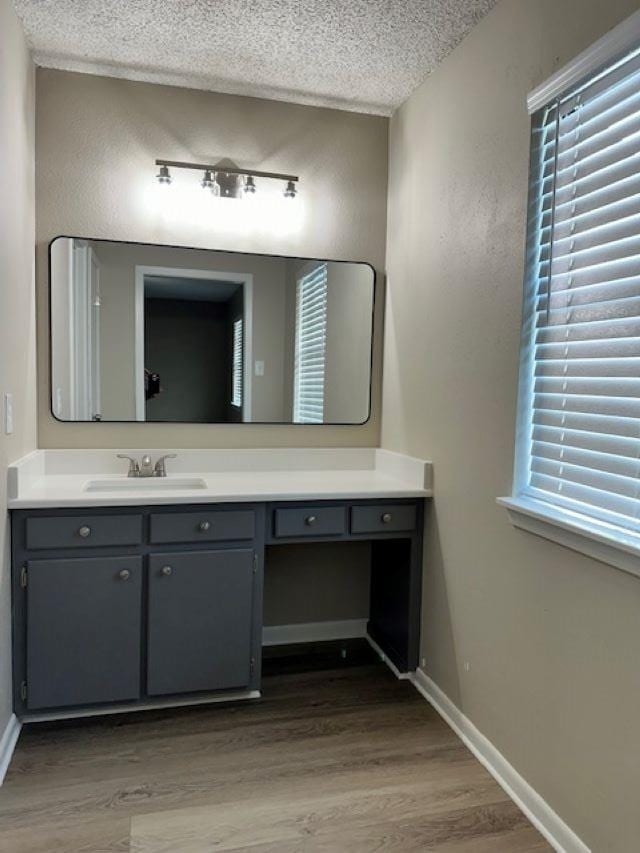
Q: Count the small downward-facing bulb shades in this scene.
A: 4